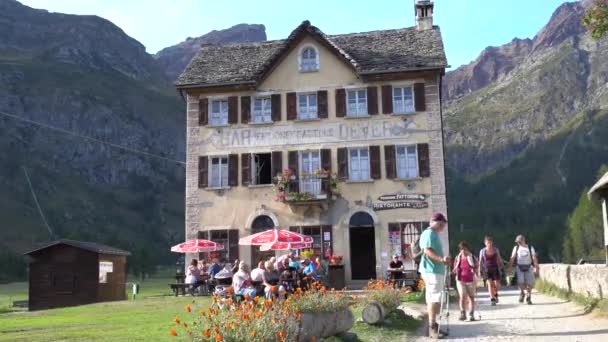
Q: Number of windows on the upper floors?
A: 11